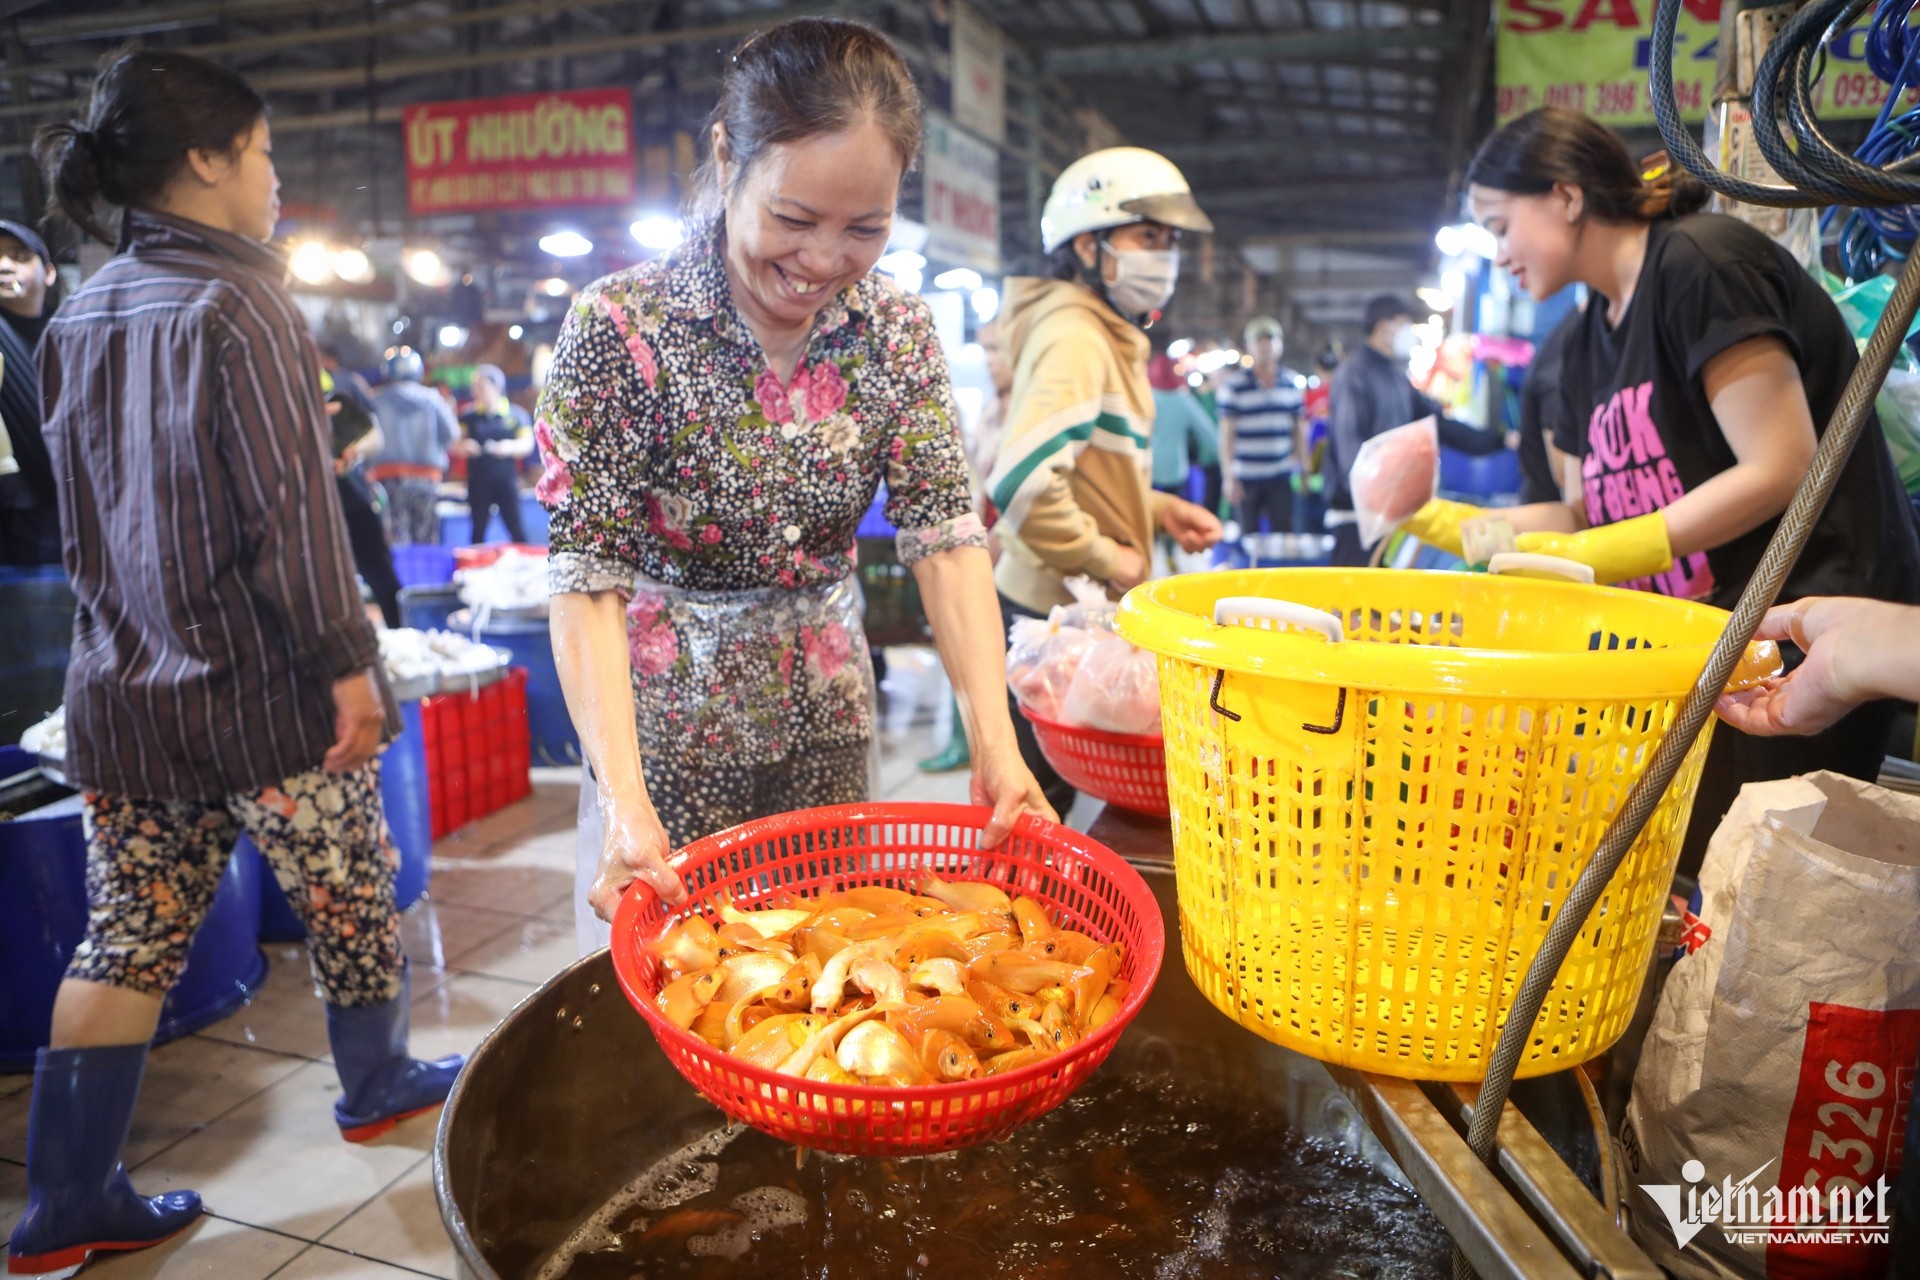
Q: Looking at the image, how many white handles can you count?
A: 2